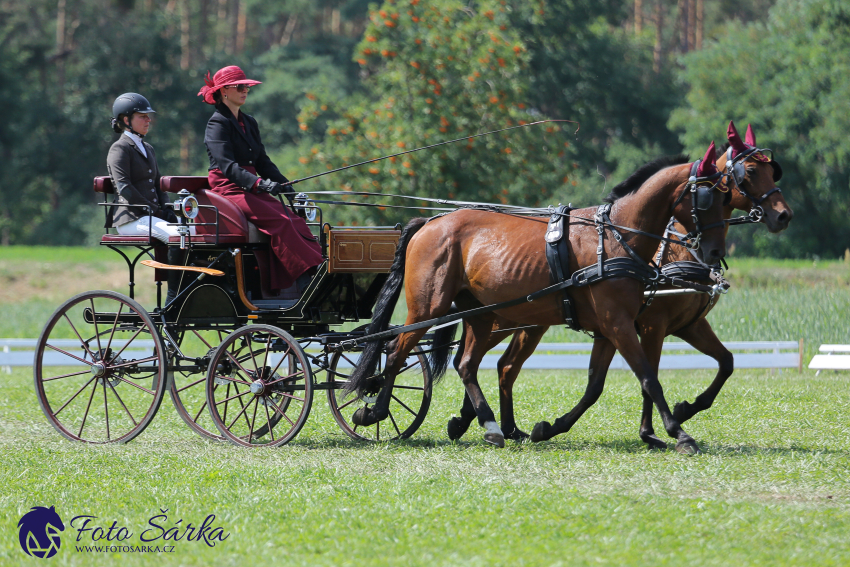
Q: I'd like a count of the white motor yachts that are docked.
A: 0